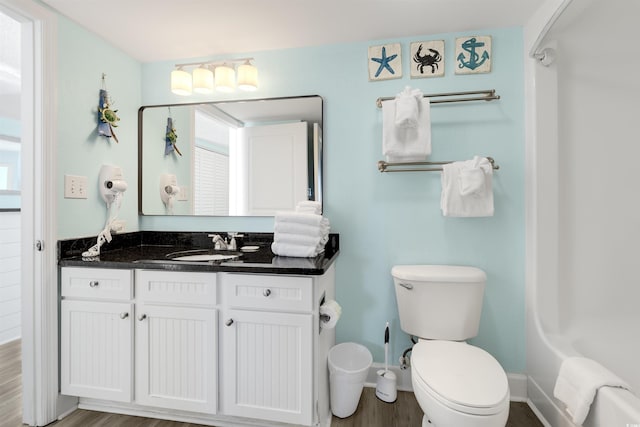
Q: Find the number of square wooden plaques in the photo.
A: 3